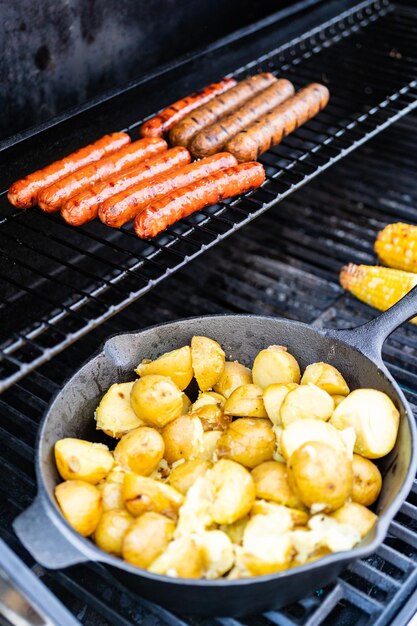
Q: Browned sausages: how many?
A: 3